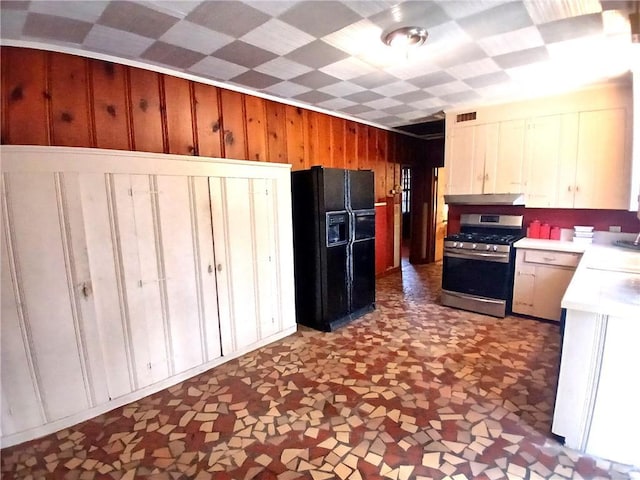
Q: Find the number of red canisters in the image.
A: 3